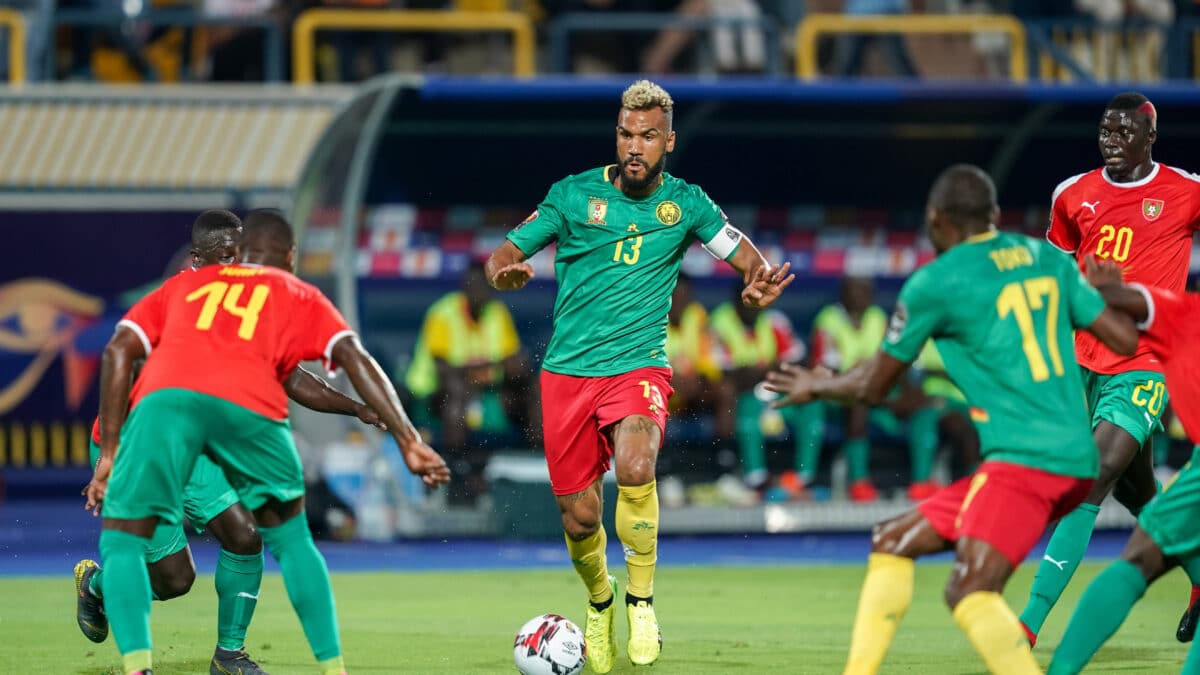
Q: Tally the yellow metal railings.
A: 3